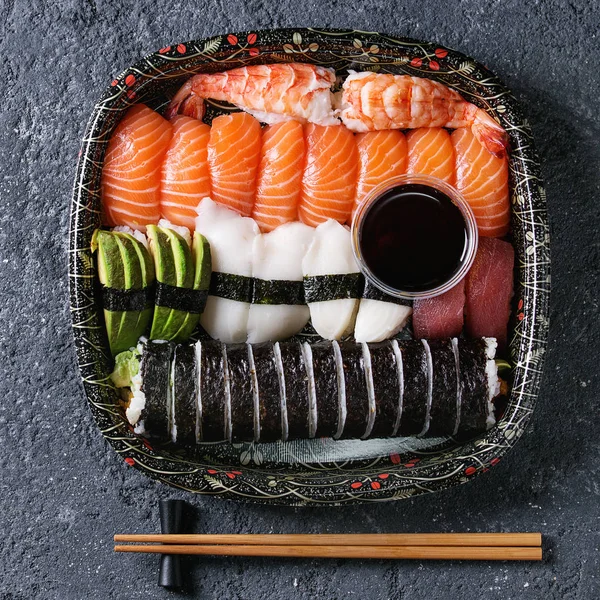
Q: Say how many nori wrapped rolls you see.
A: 12